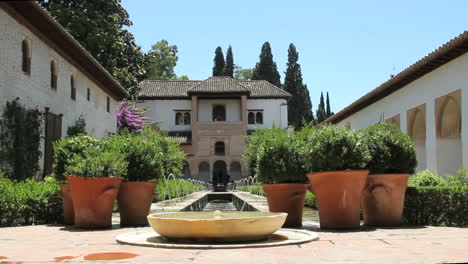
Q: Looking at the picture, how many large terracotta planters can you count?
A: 6